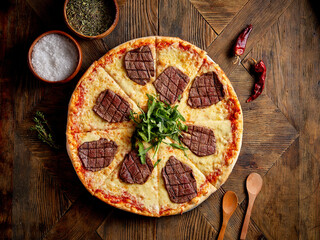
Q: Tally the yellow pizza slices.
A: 8